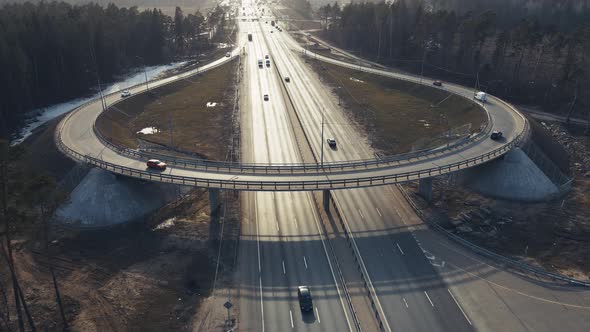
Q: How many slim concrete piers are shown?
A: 3